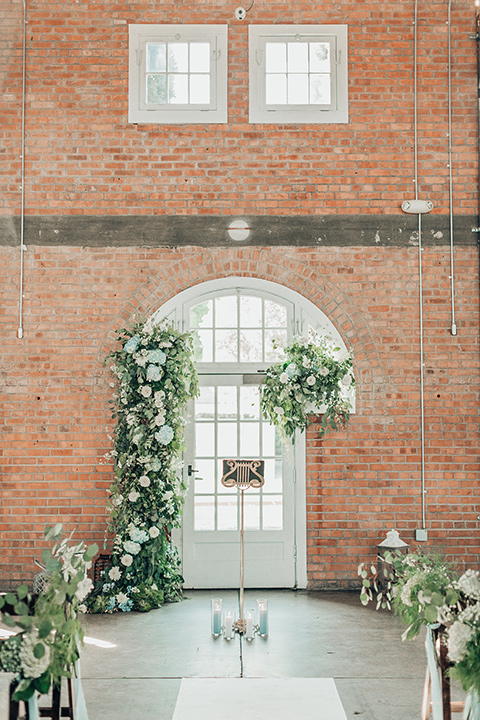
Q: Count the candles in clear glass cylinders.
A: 4